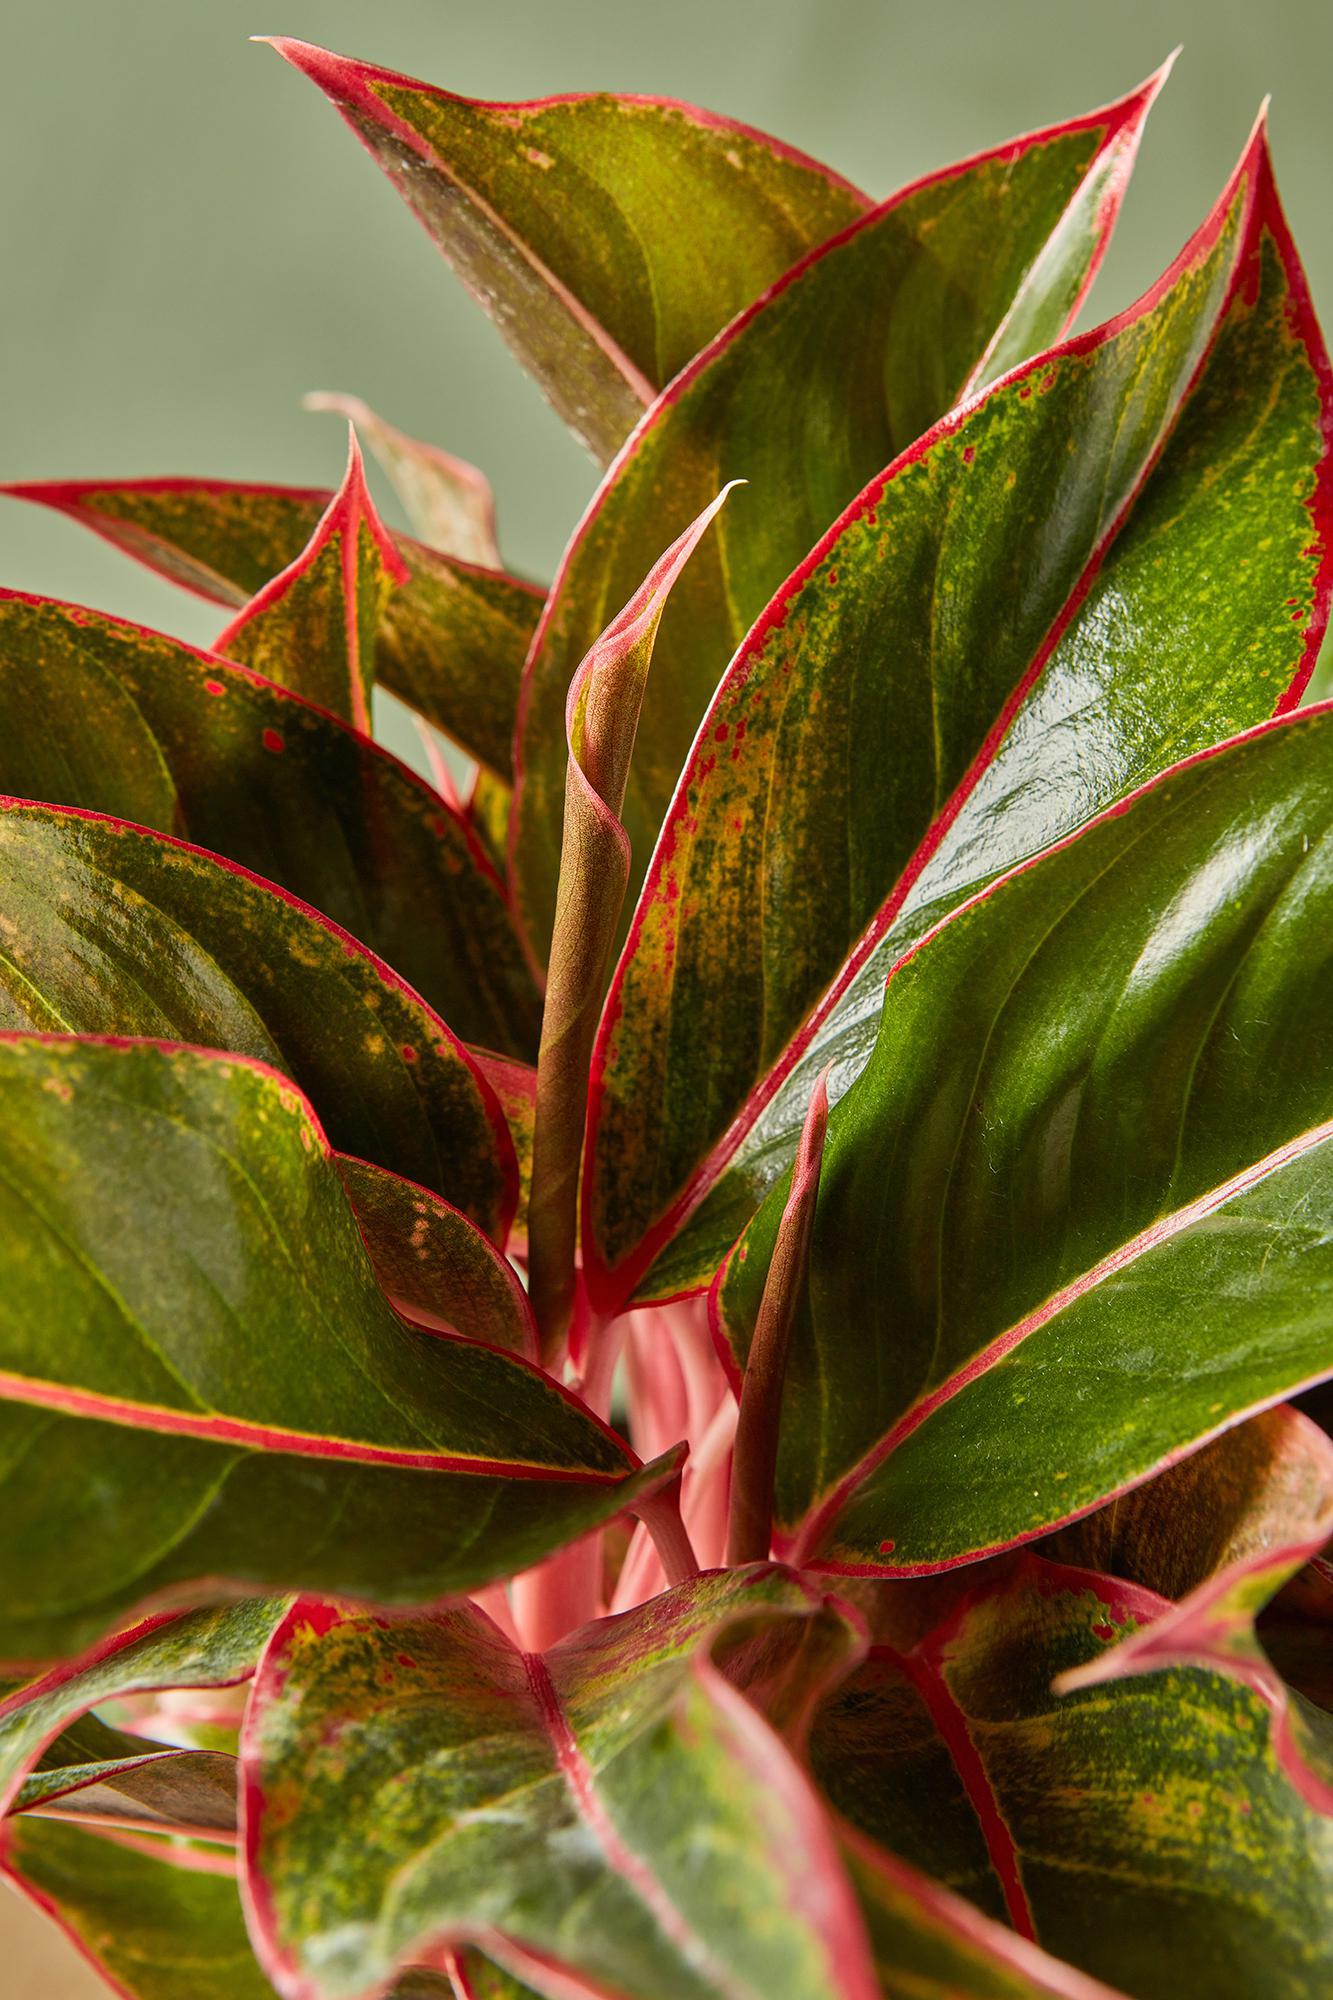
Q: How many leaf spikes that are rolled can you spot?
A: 2